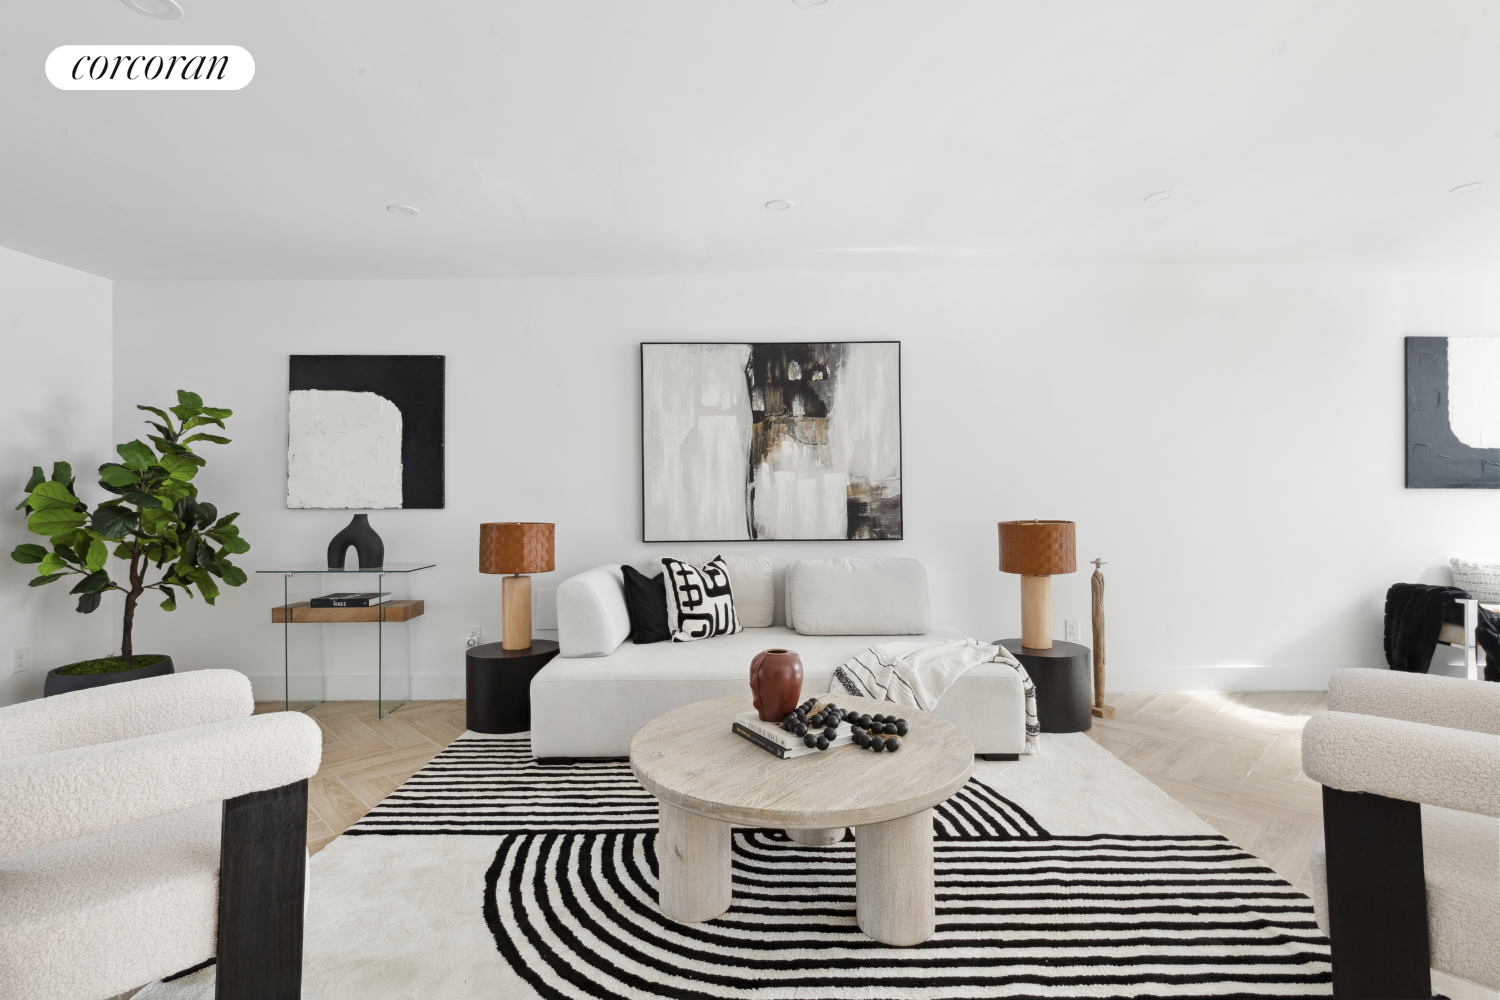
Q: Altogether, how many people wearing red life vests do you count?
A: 0